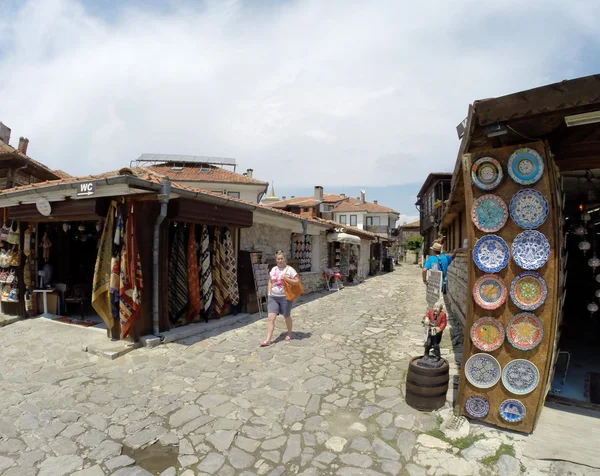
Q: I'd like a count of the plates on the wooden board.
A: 14